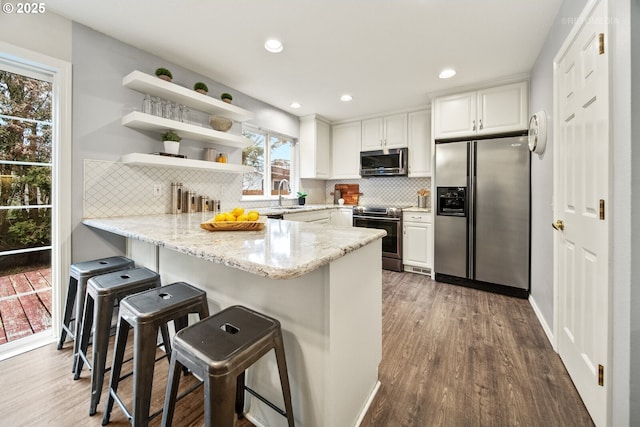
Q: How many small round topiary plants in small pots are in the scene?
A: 3